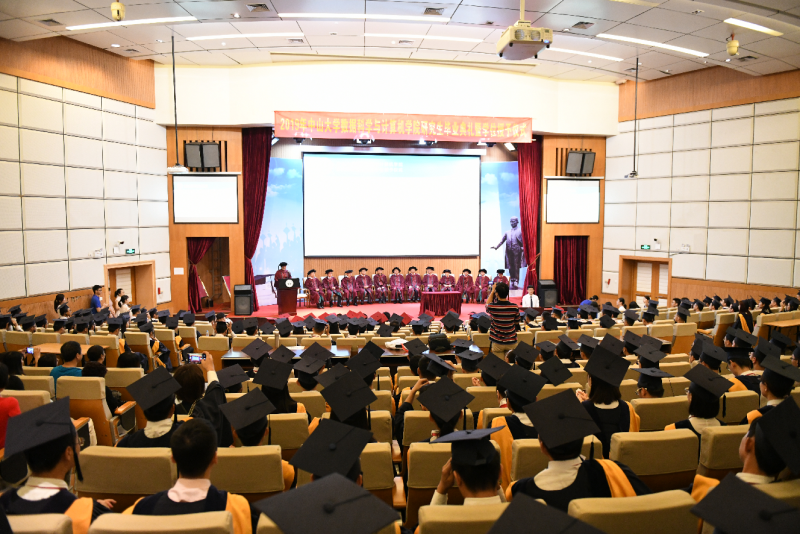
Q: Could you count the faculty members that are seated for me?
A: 12